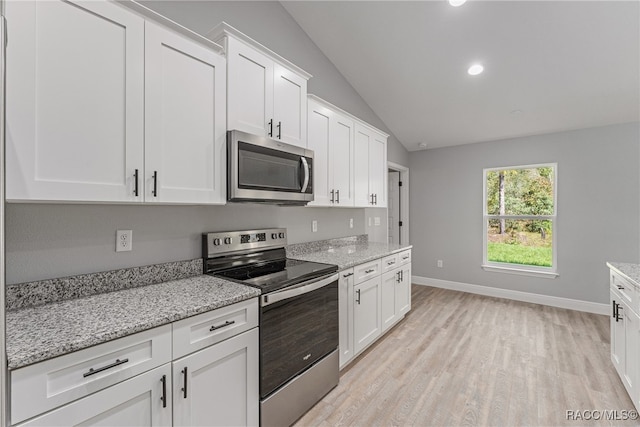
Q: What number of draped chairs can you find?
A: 0